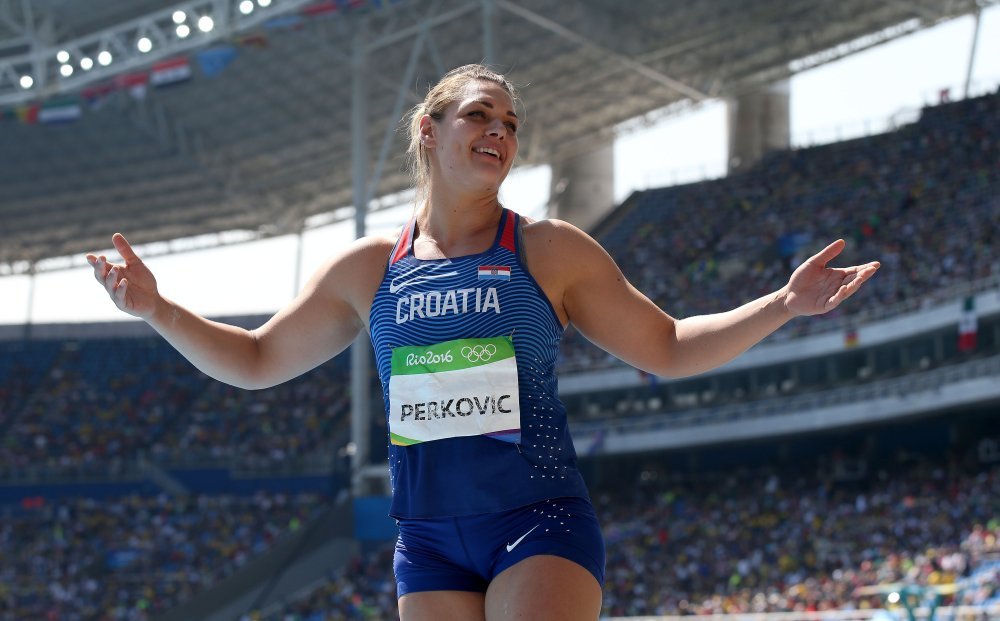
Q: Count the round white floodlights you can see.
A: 11